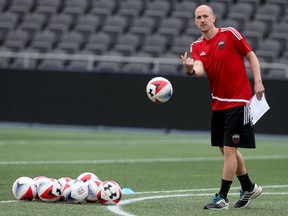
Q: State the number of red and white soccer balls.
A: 9